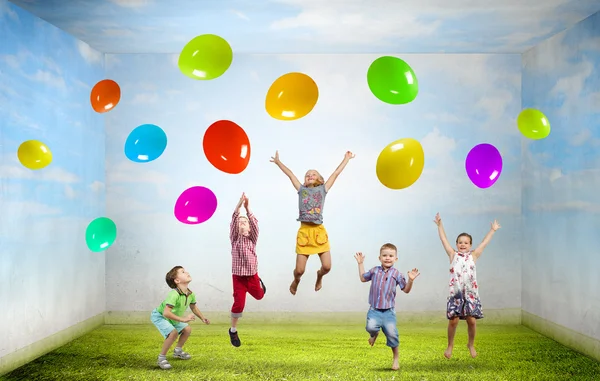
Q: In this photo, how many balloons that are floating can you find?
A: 12